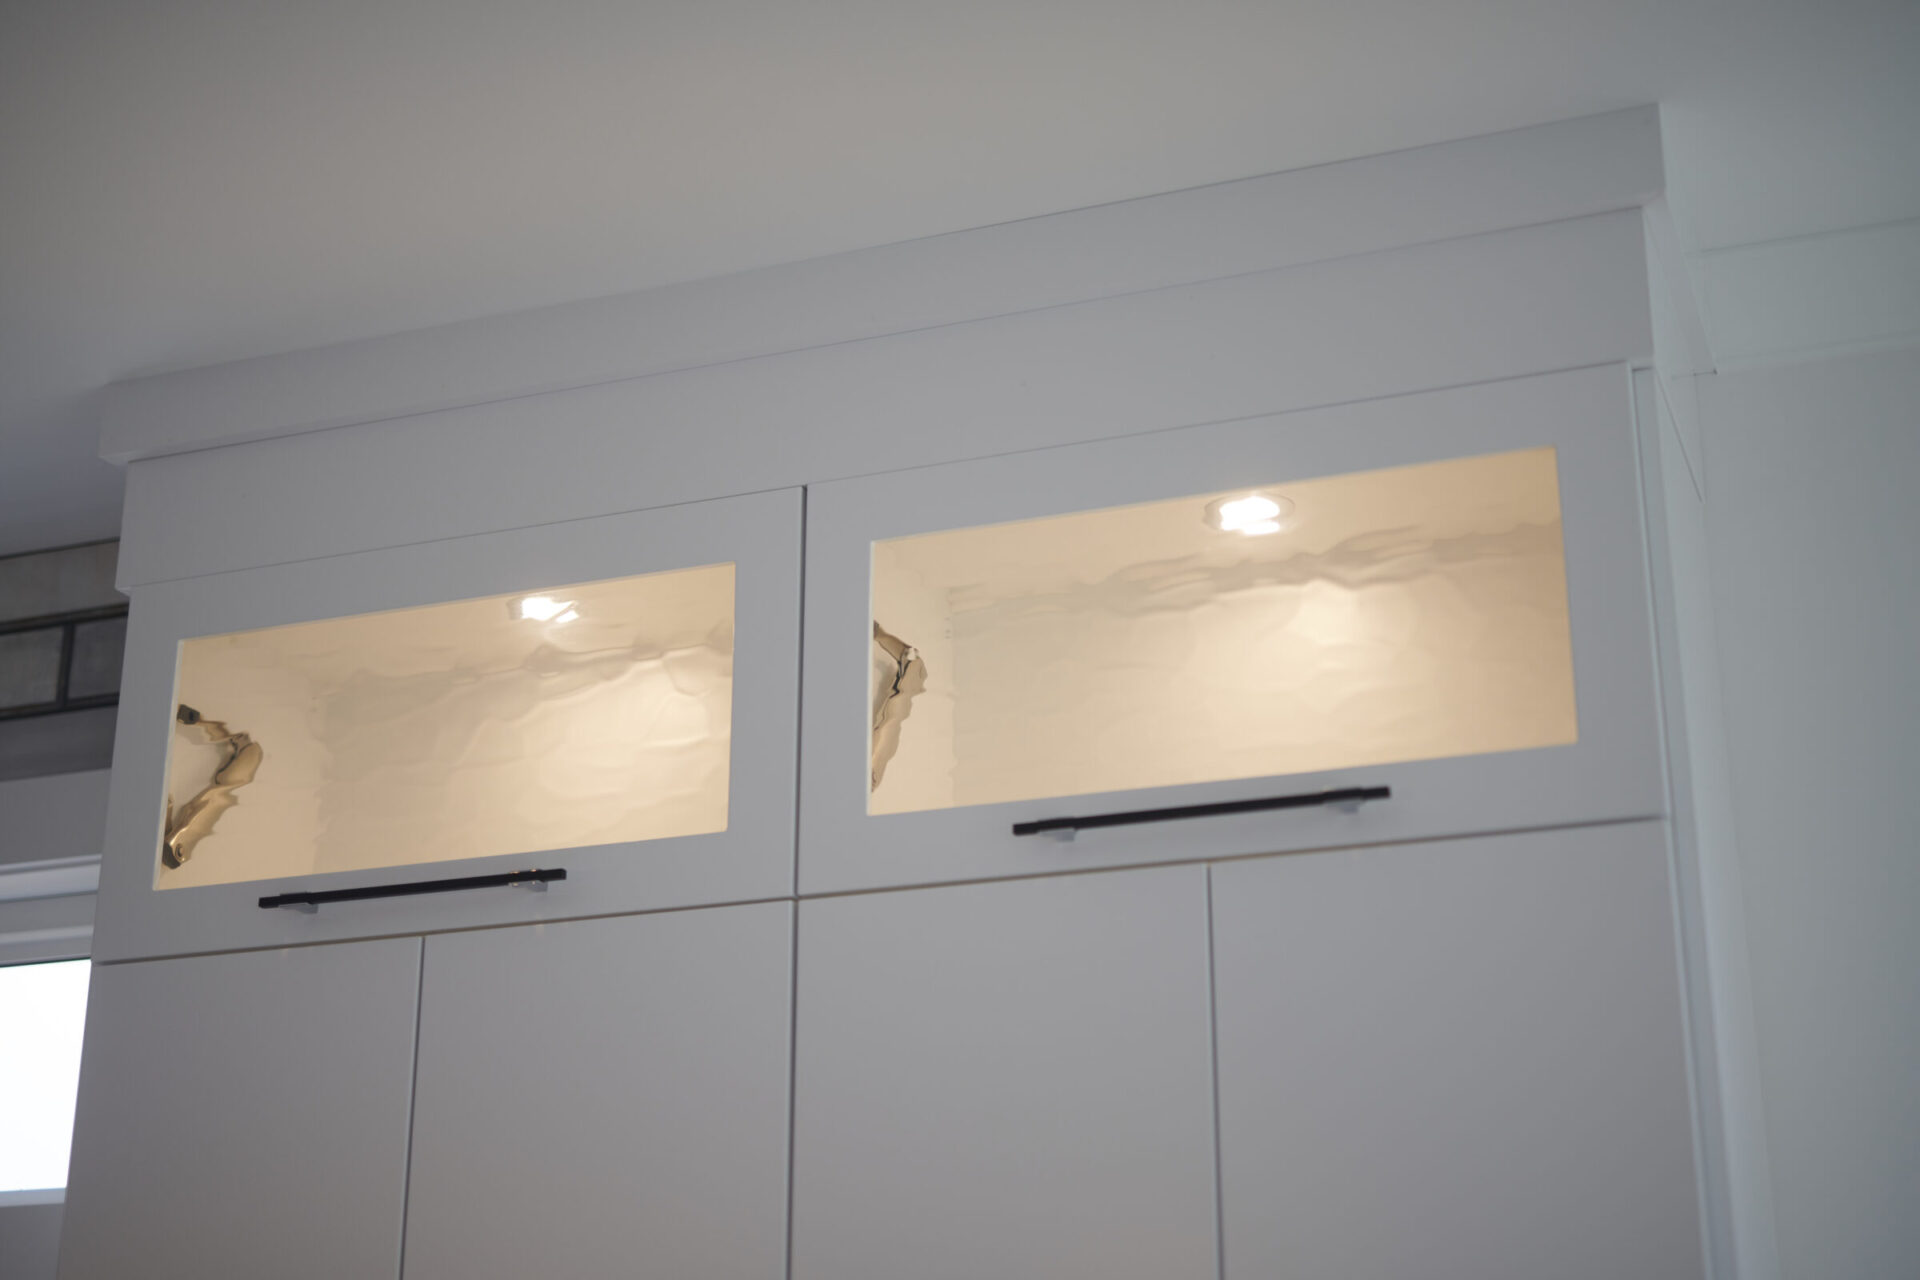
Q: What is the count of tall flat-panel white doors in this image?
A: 4